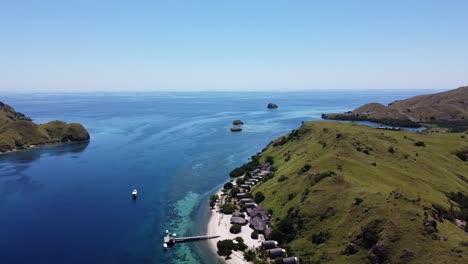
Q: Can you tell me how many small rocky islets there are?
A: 3